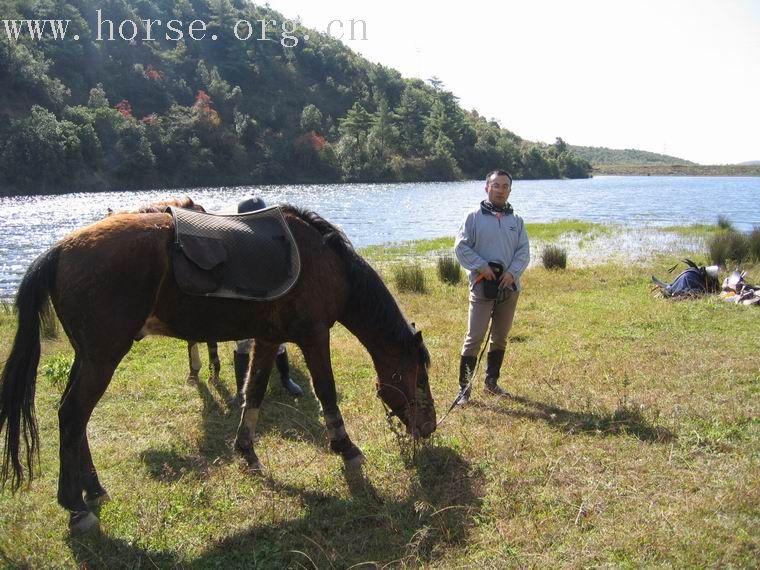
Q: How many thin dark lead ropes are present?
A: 1